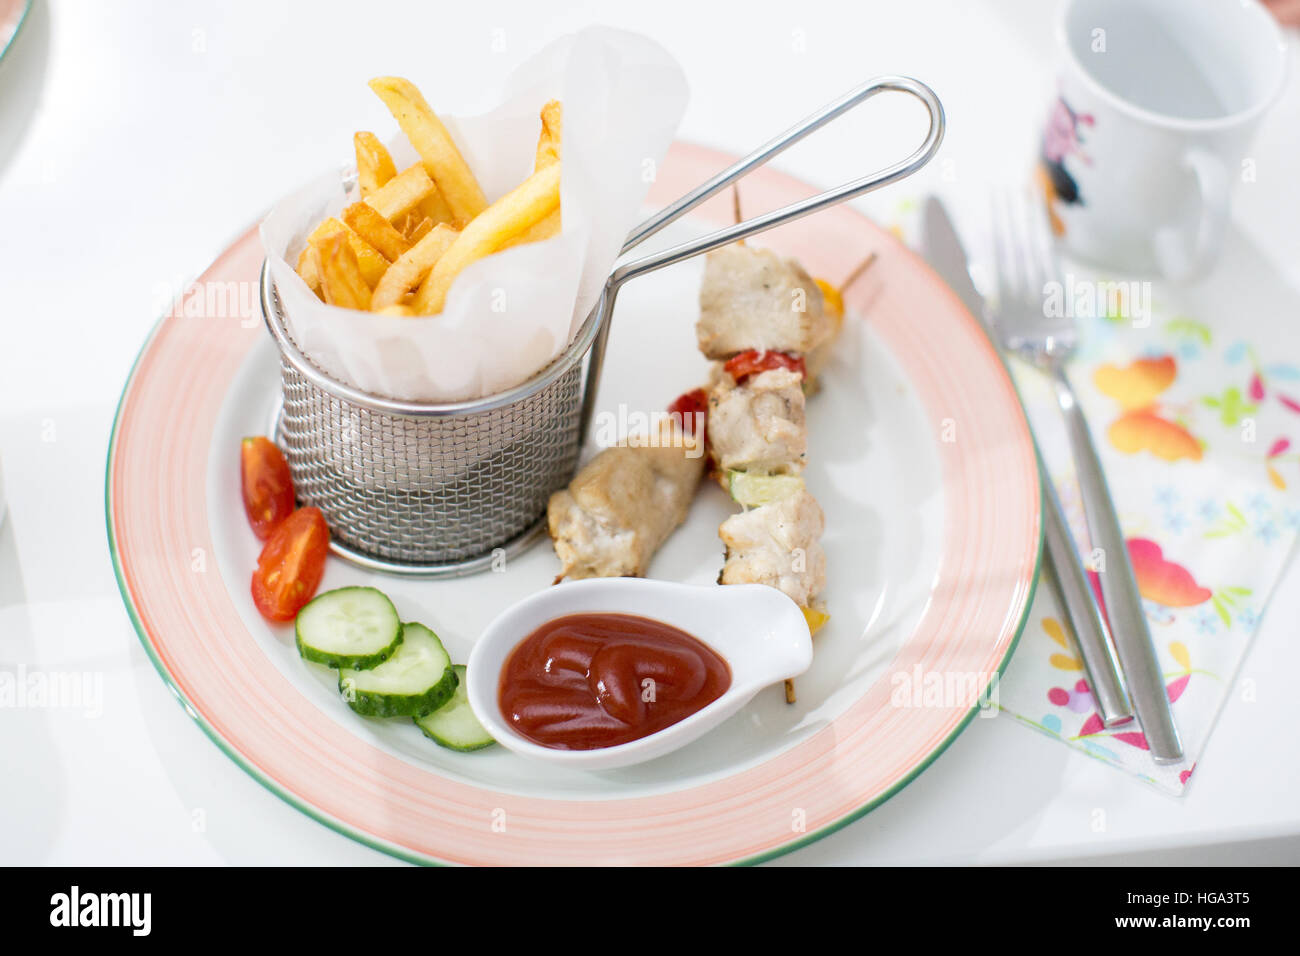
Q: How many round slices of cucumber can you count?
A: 3